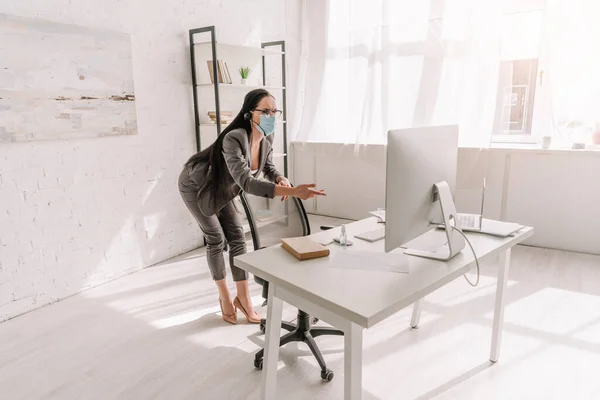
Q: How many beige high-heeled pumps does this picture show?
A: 2